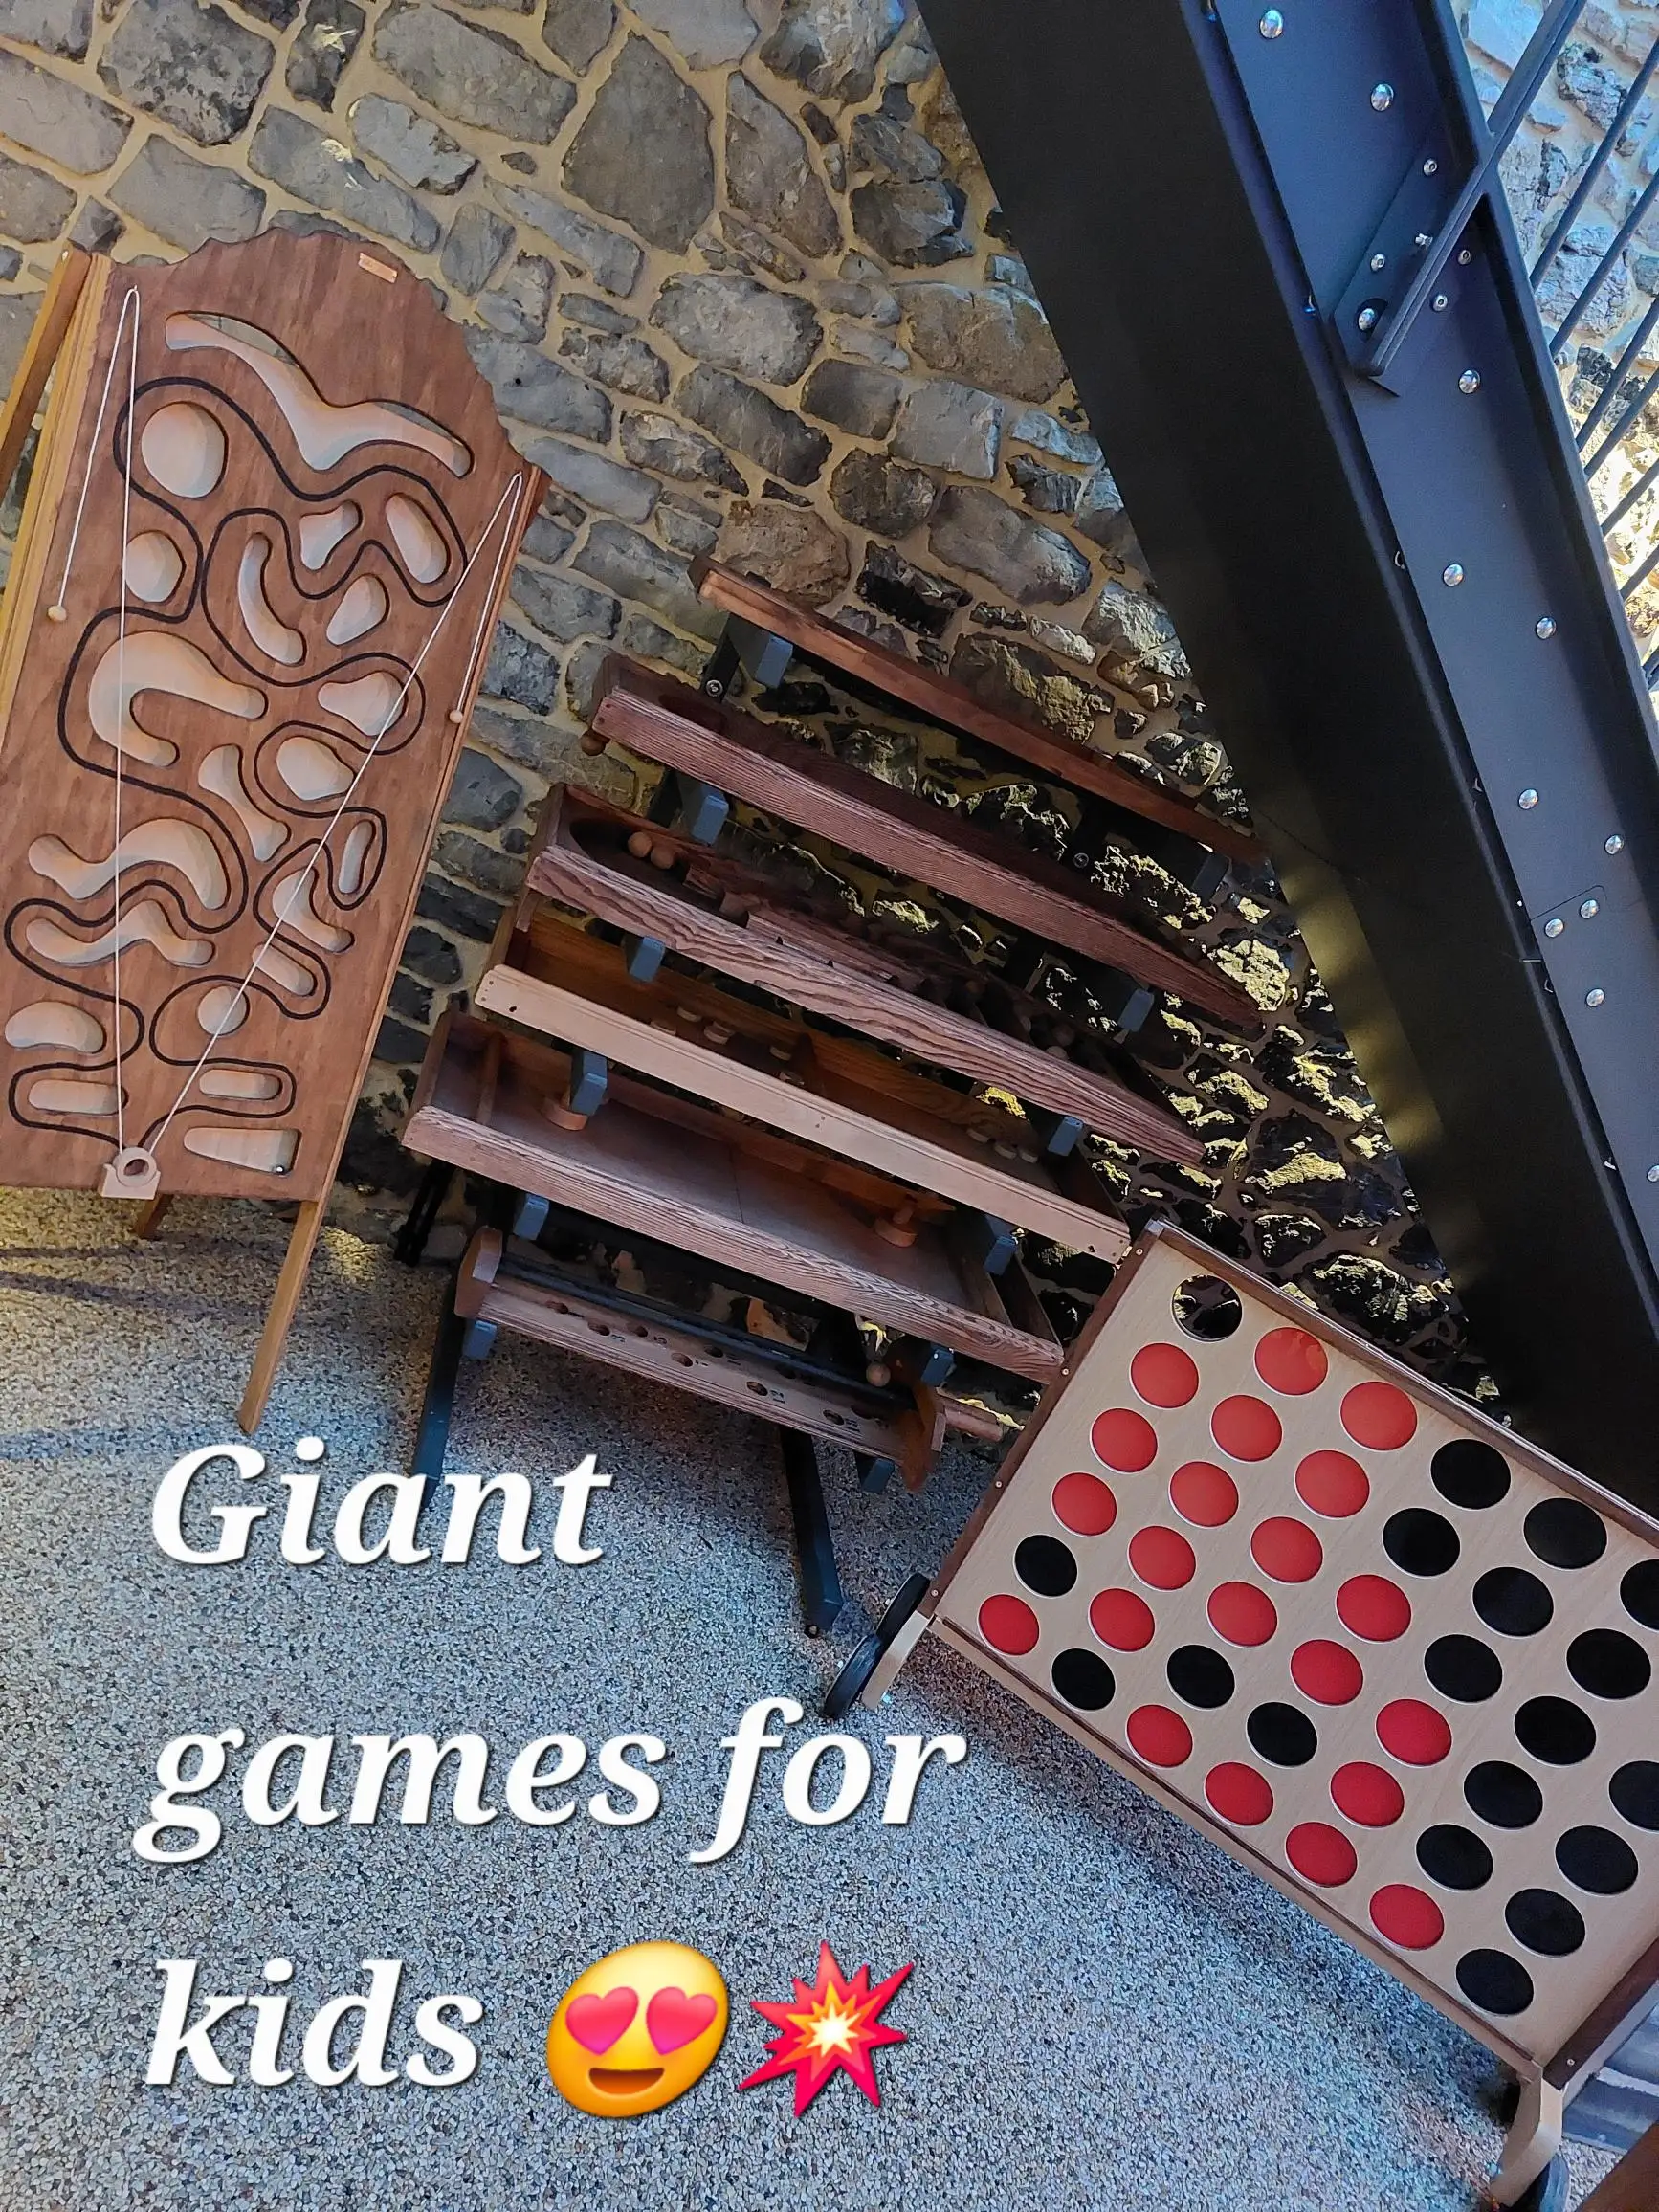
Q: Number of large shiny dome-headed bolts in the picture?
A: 12